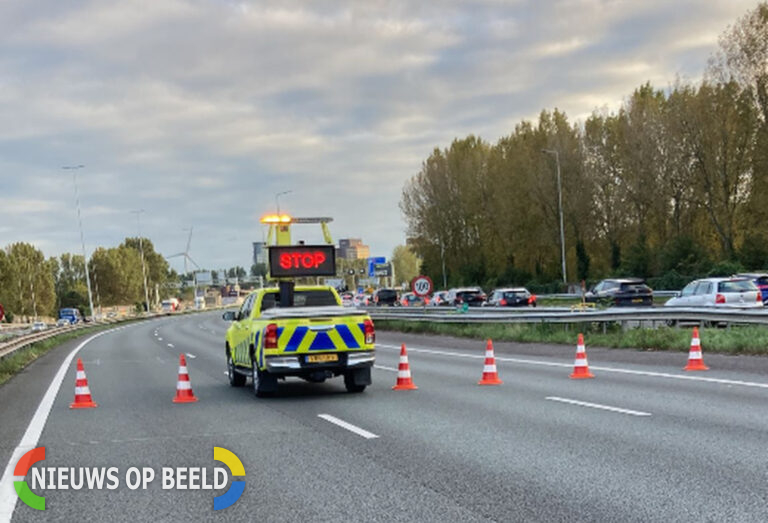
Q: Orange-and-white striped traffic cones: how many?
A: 6